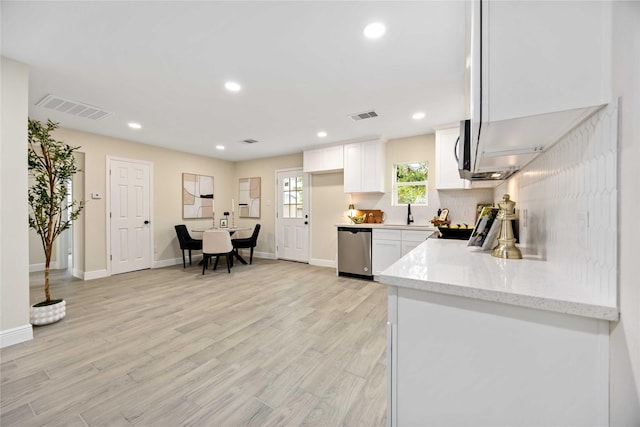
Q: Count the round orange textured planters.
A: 0